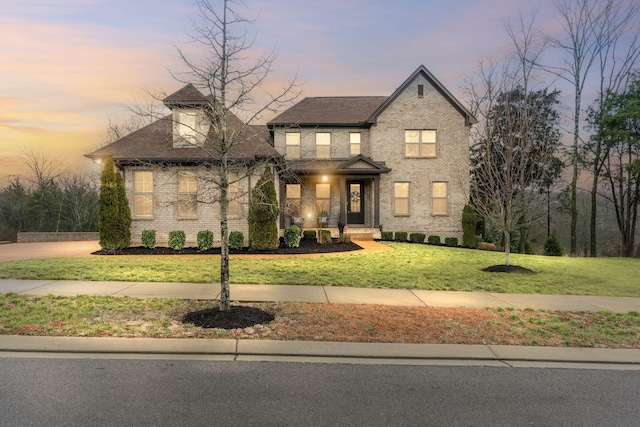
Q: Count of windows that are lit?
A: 12